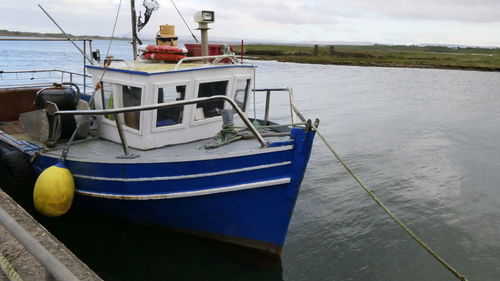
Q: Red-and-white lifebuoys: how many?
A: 2